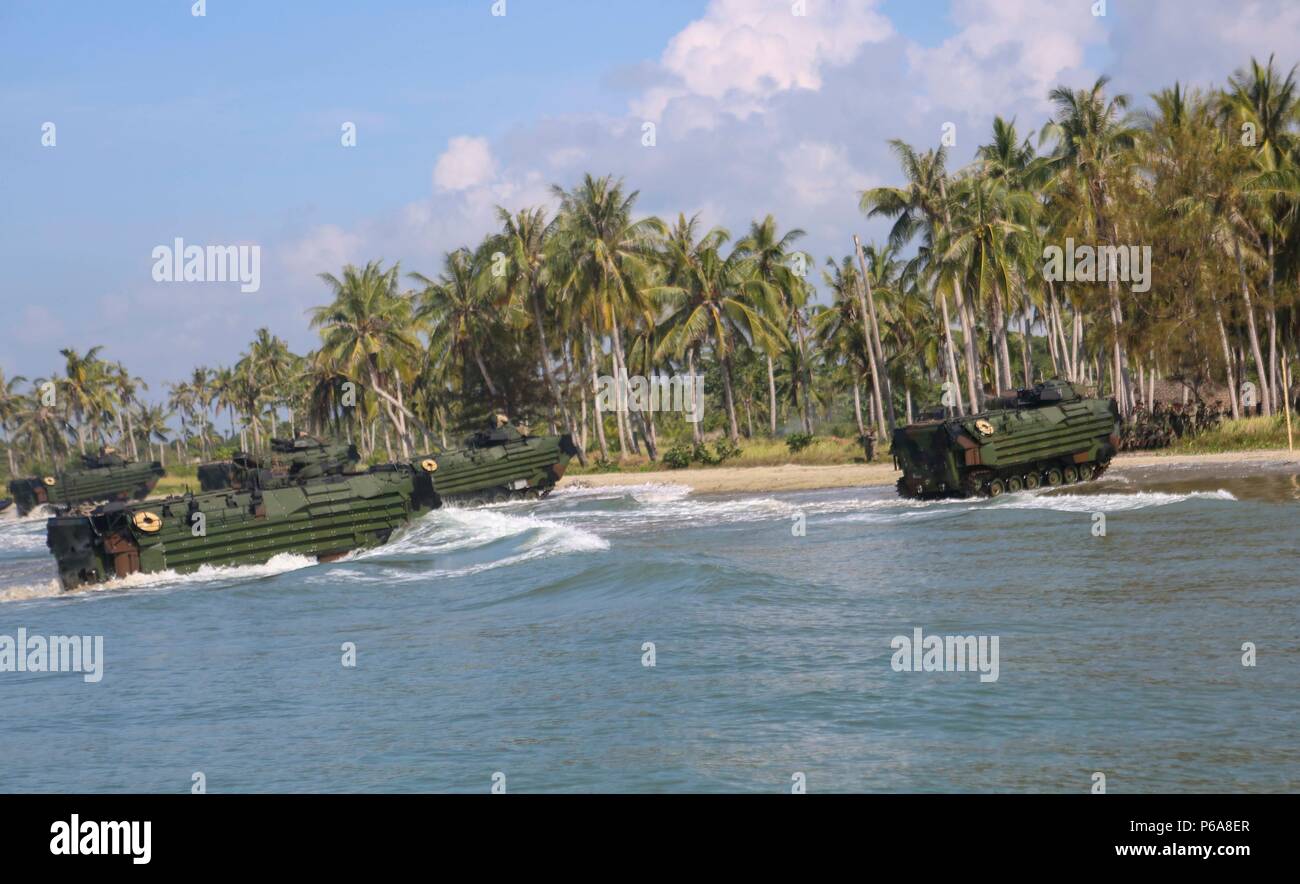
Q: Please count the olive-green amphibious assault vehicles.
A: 5